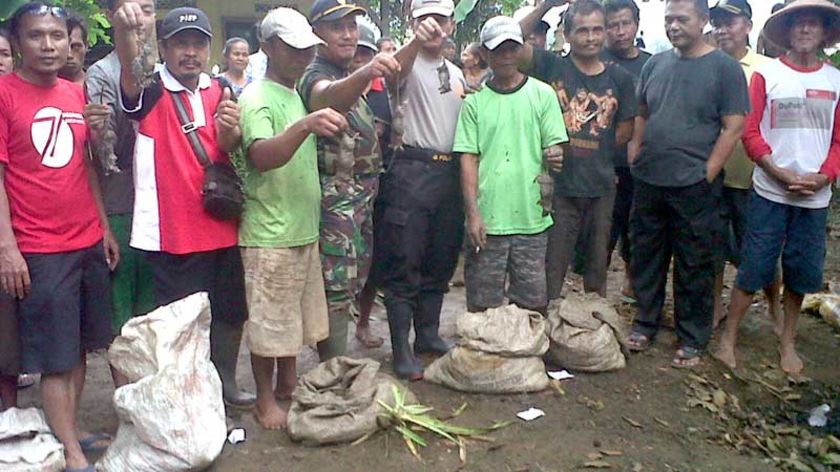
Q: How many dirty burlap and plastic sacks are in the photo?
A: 5